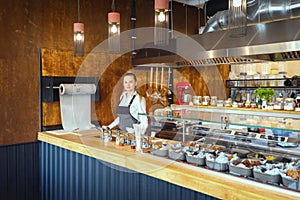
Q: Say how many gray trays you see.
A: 7